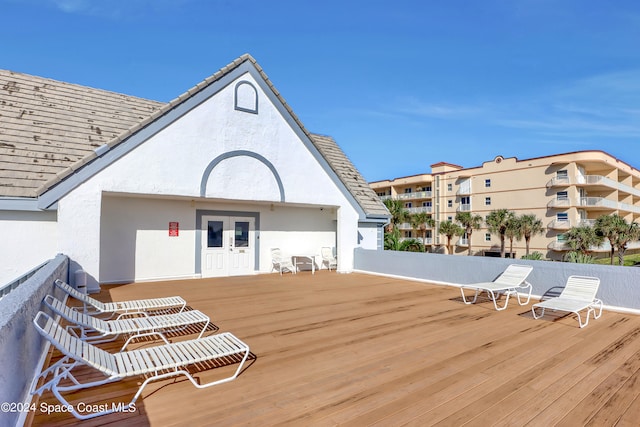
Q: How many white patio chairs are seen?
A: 7